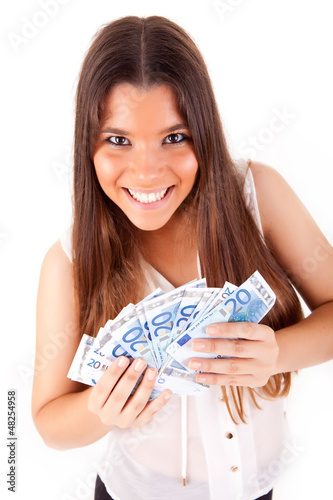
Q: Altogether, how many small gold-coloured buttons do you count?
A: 2